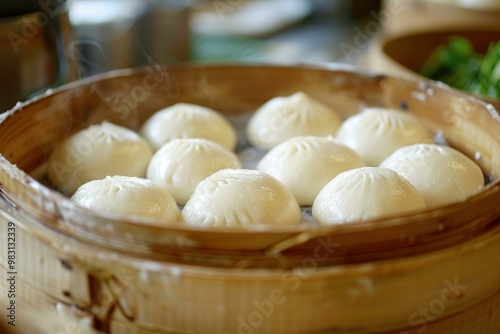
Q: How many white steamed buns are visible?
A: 10